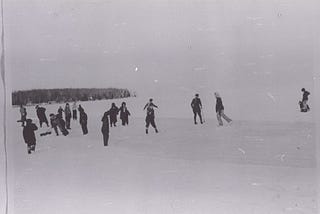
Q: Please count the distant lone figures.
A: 1